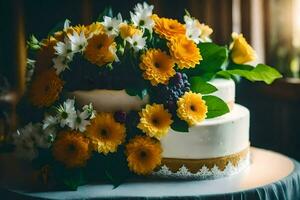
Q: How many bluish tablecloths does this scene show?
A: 1